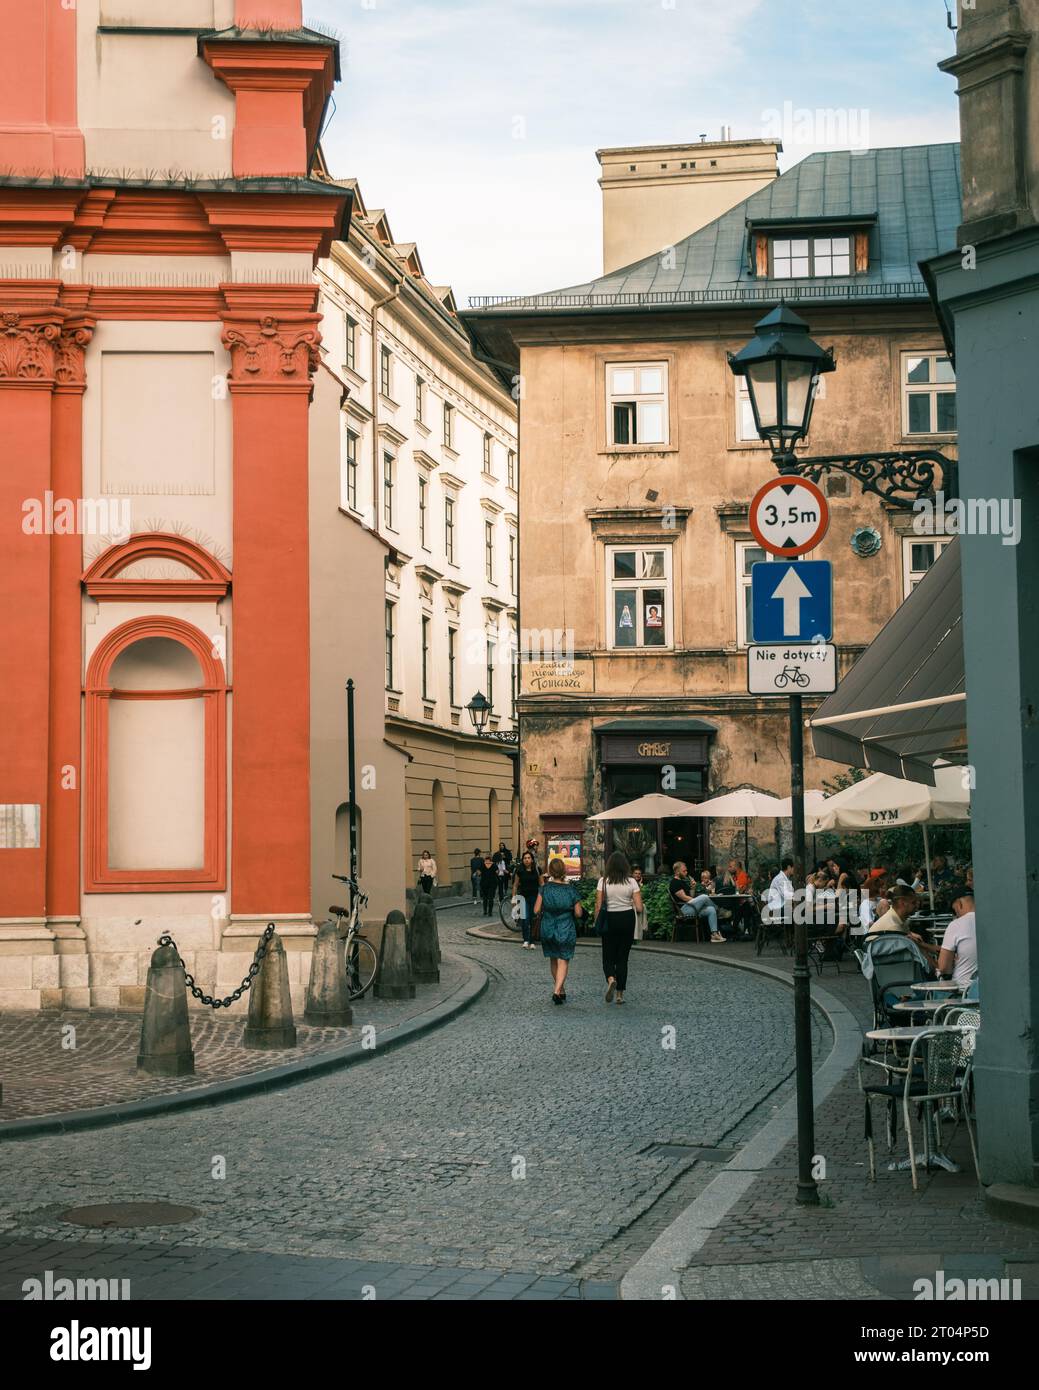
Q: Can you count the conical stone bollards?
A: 6